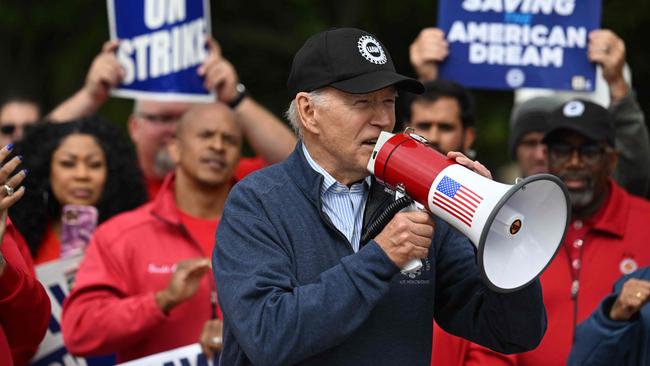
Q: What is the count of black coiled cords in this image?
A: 1